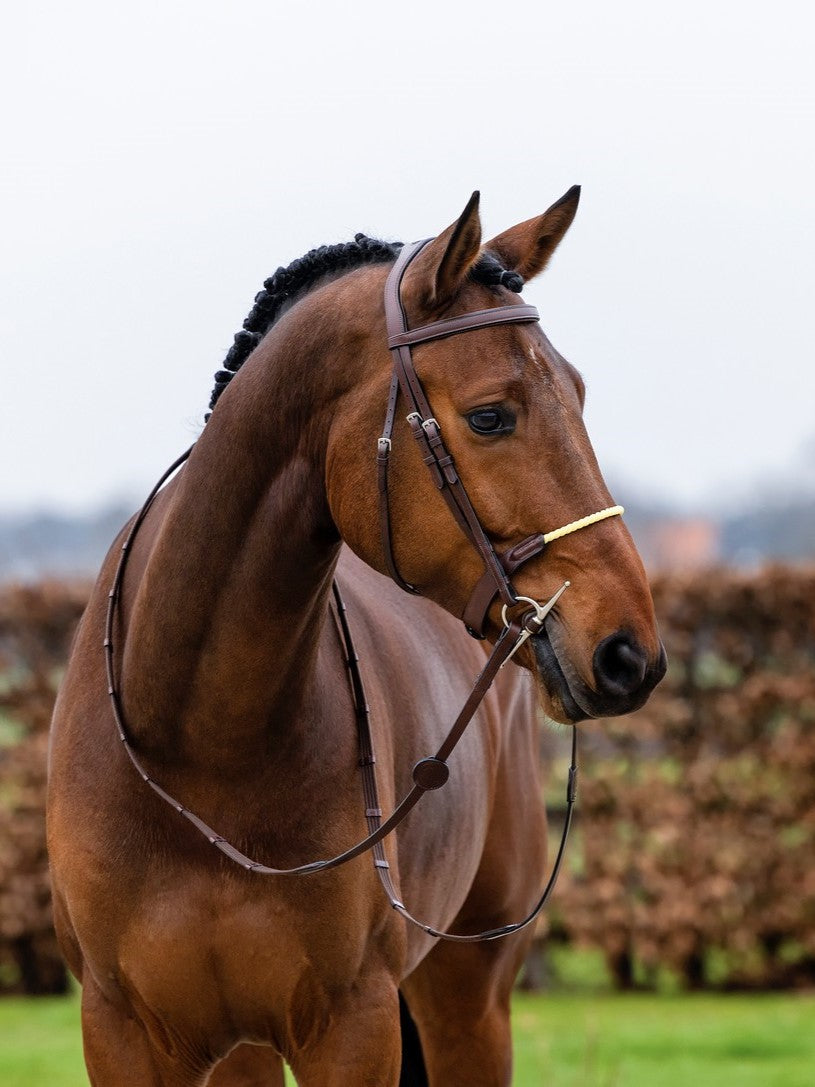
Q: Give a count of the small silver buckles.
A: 3